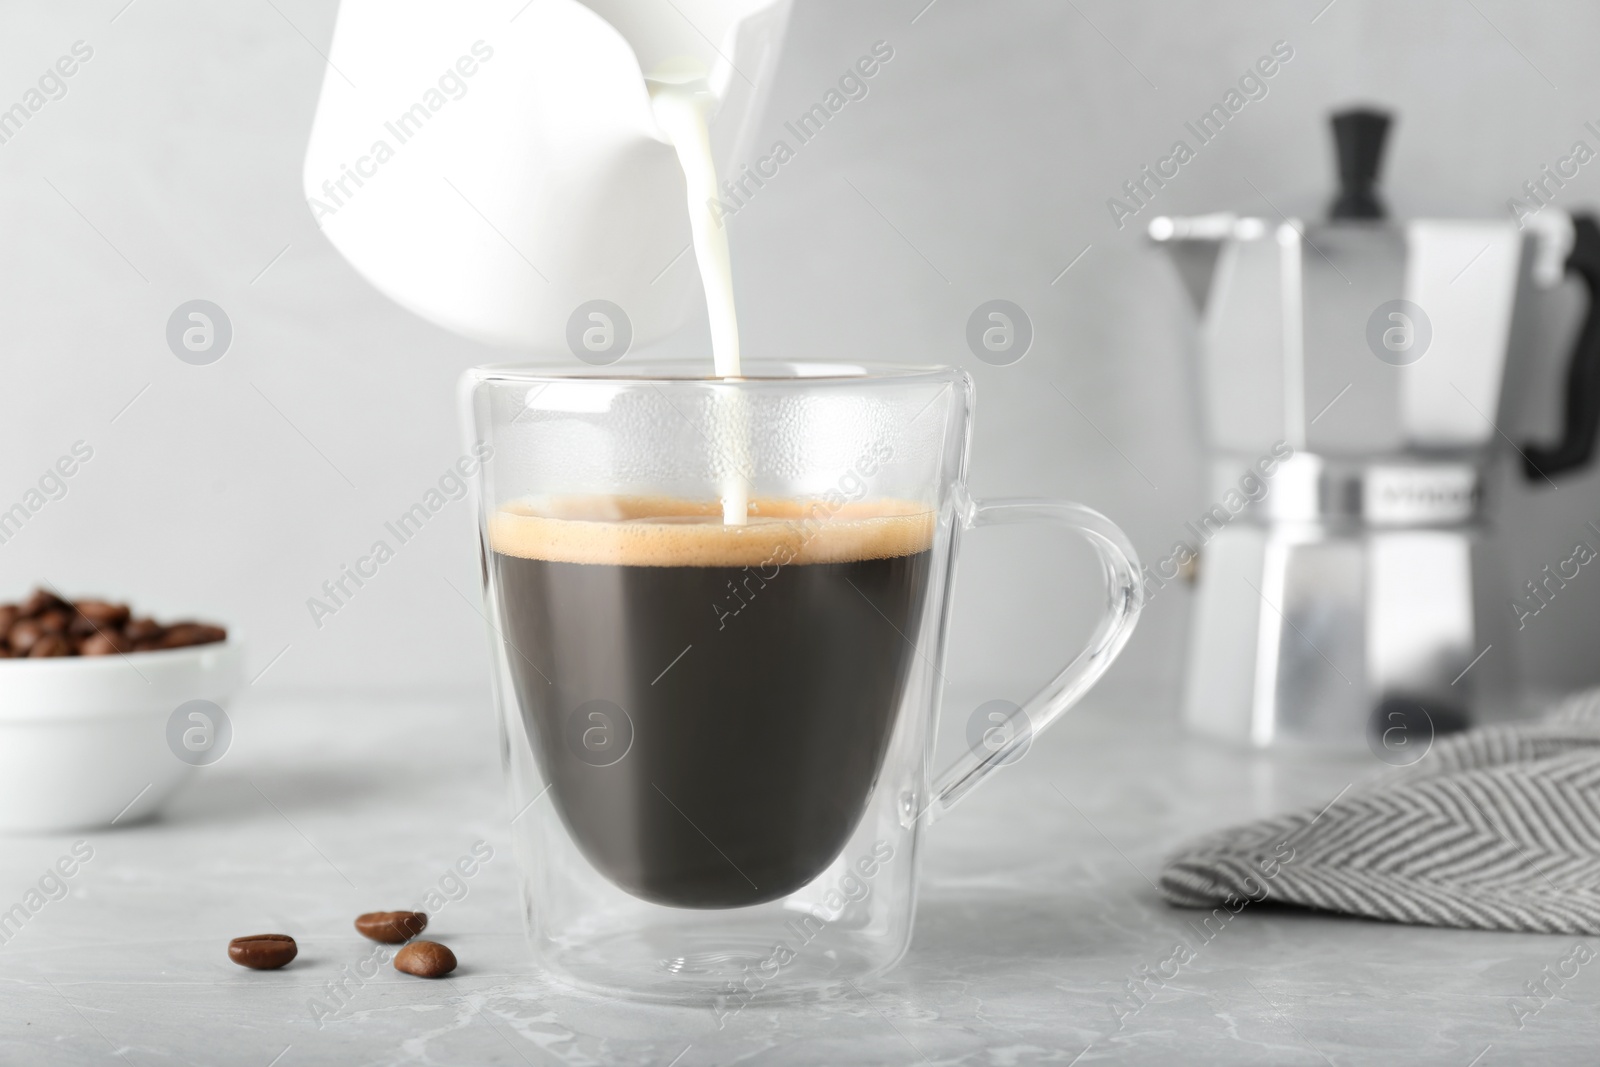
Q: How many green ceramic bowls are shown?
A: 0